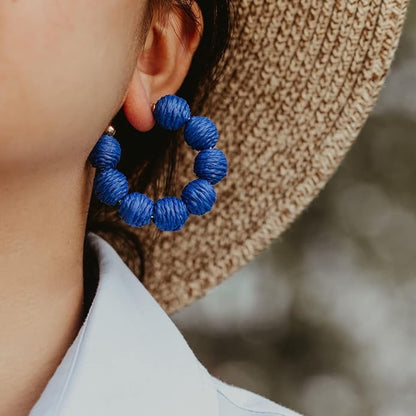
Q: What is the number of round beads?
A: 8